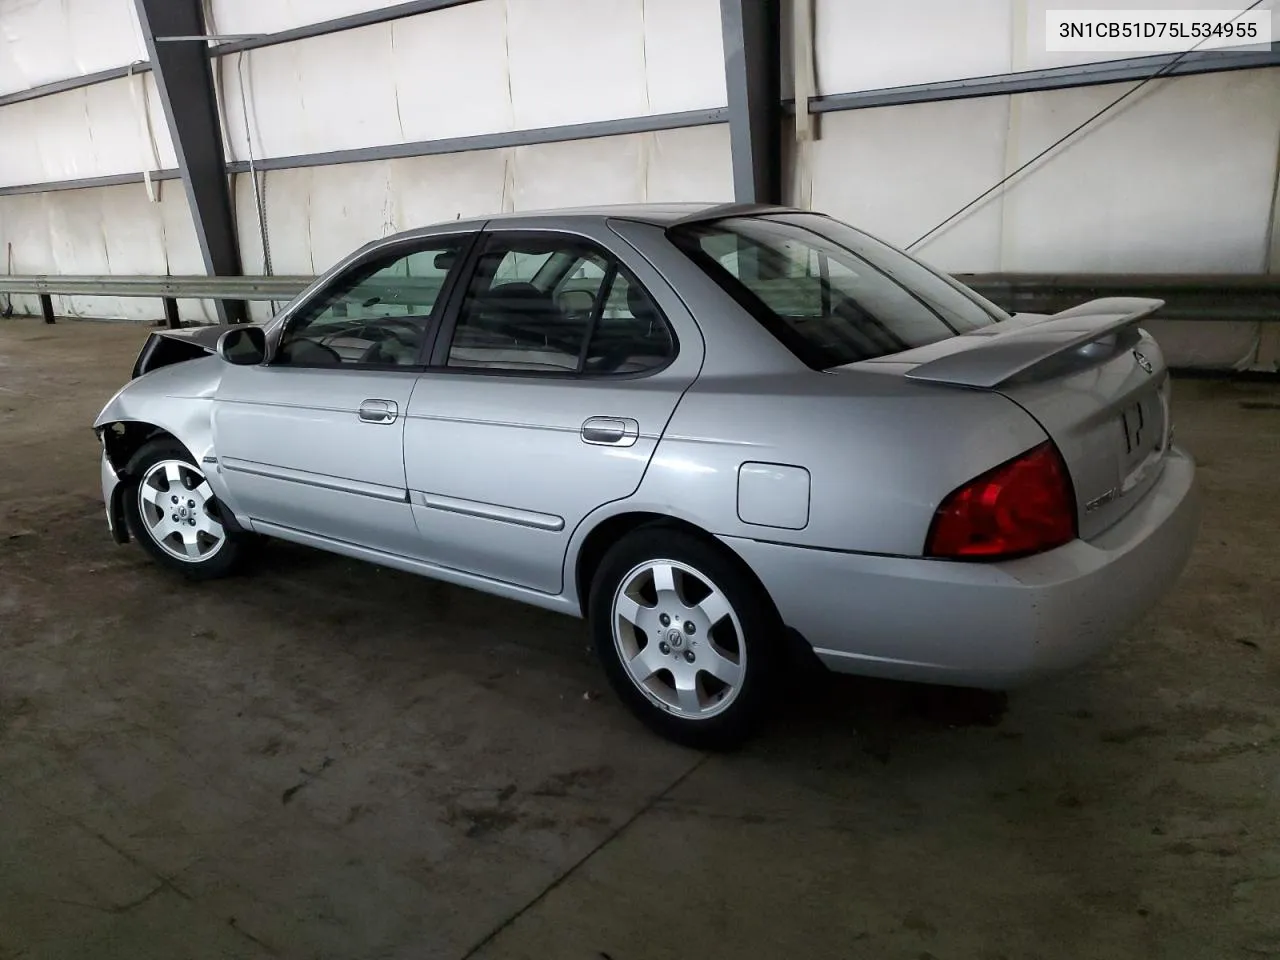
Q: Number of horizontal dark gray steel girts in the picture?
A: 5